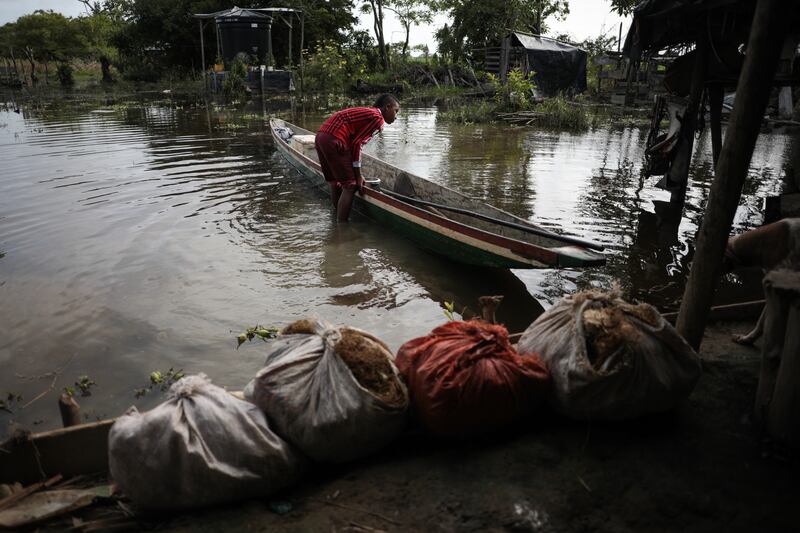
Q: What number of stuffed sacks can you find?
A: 4